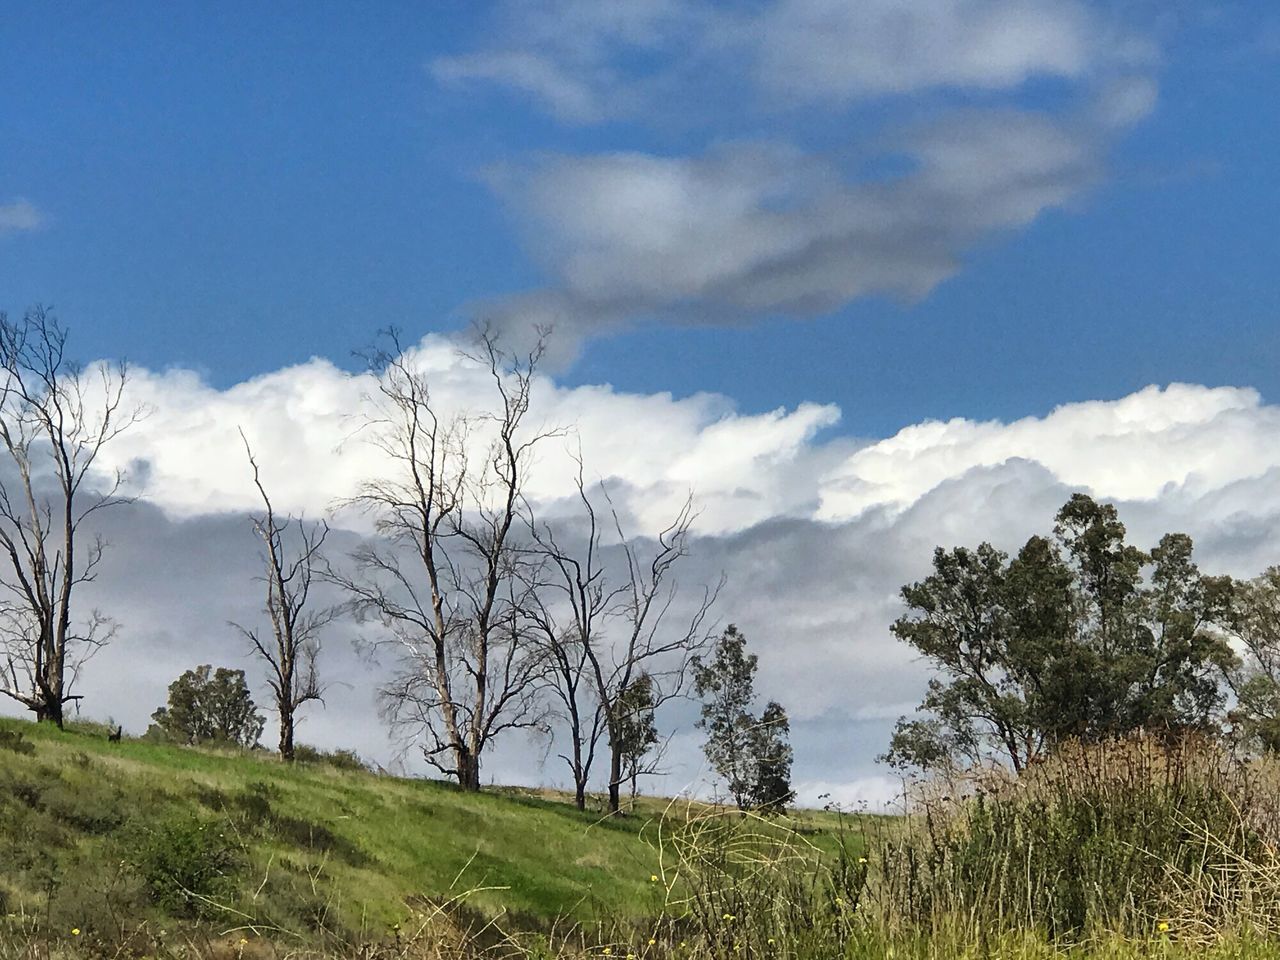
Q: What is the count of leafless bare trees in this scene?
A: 5